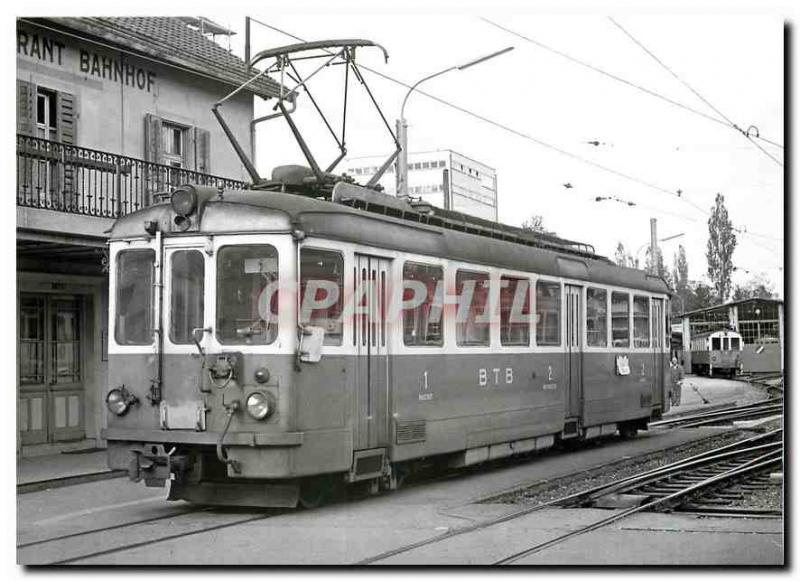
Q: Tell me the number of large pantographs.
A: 1